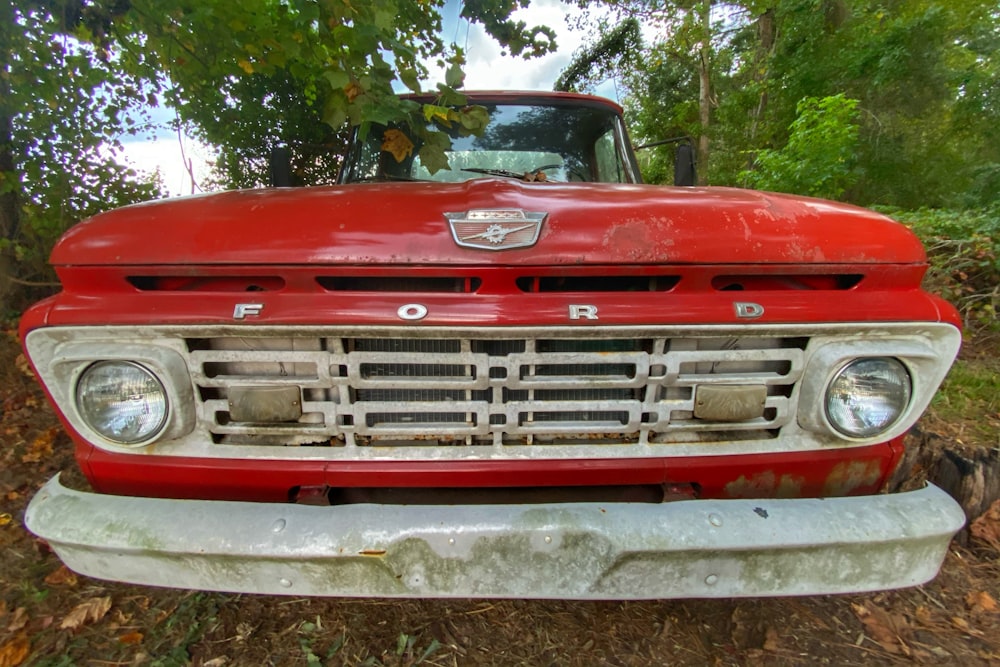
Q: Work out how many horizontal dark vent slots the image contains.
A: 4